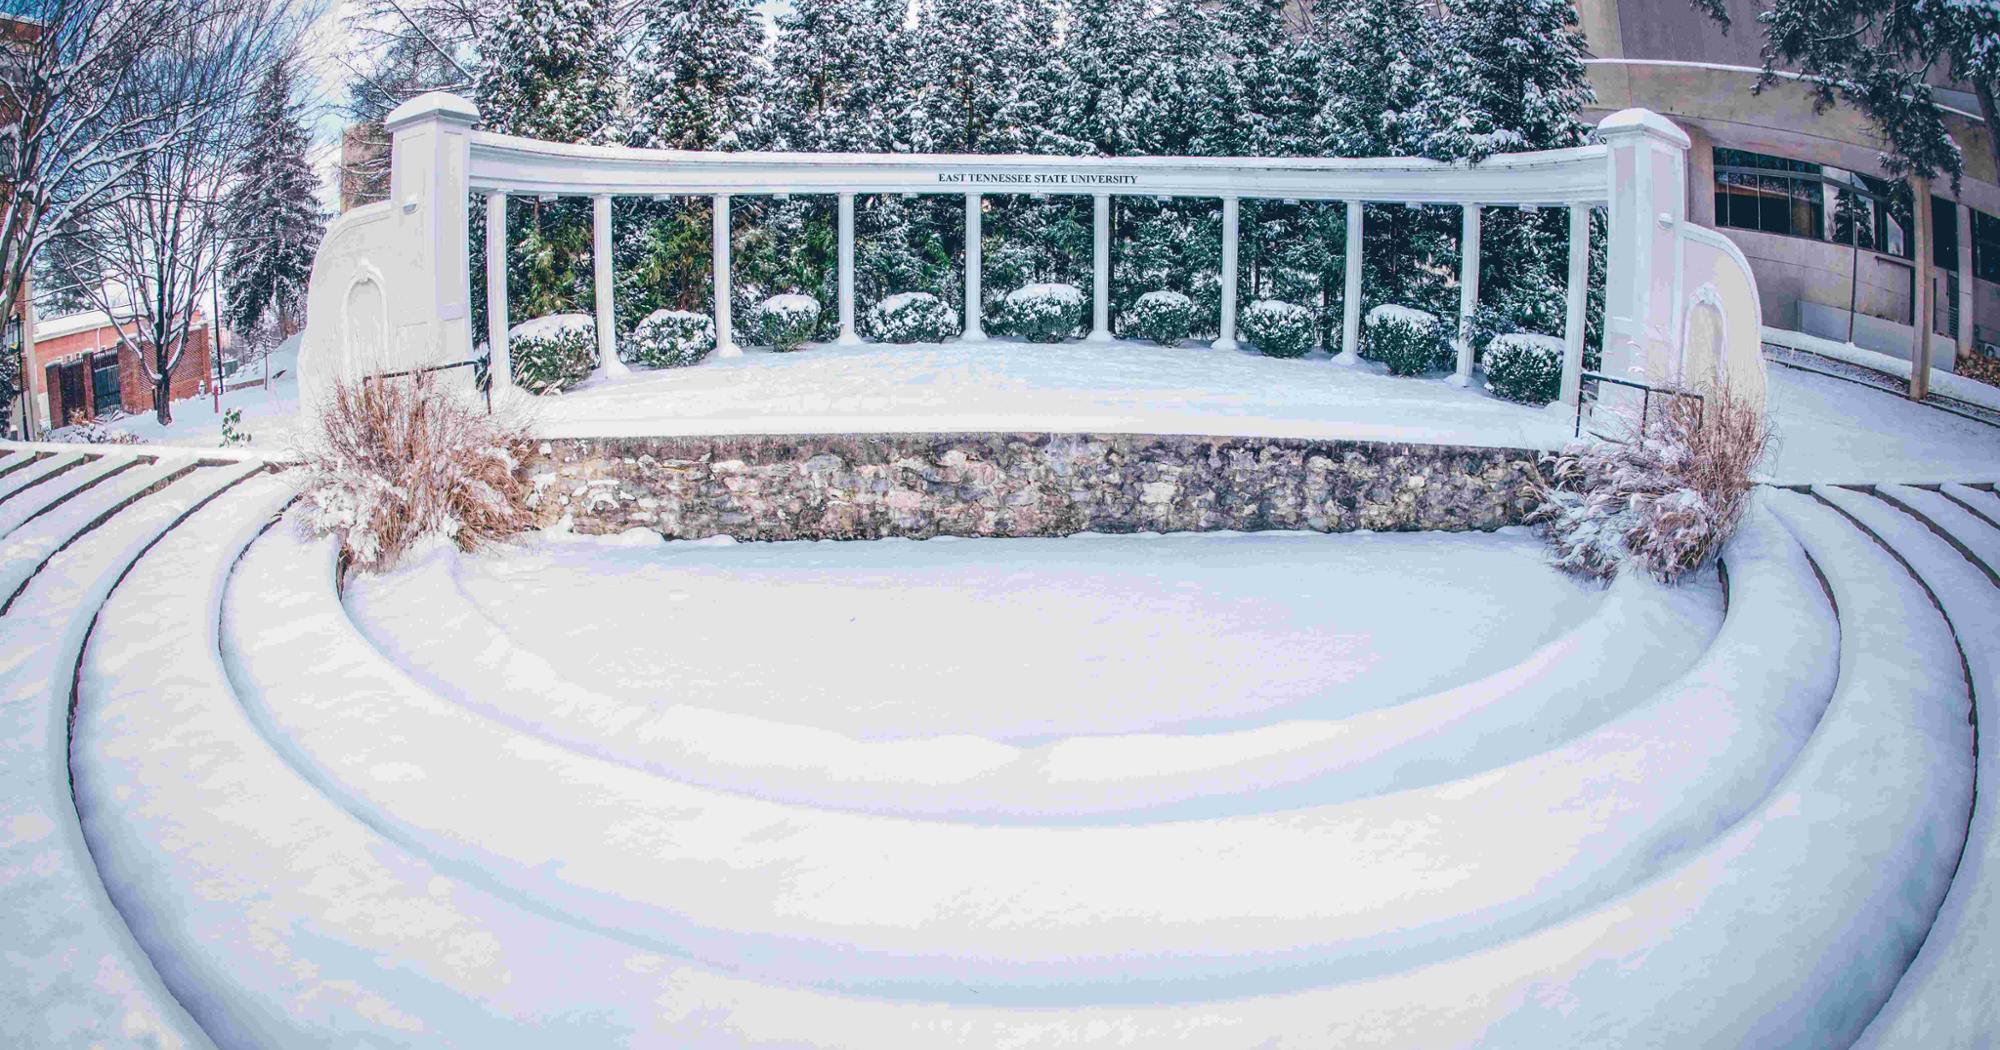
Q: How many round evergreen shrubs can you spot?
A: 9